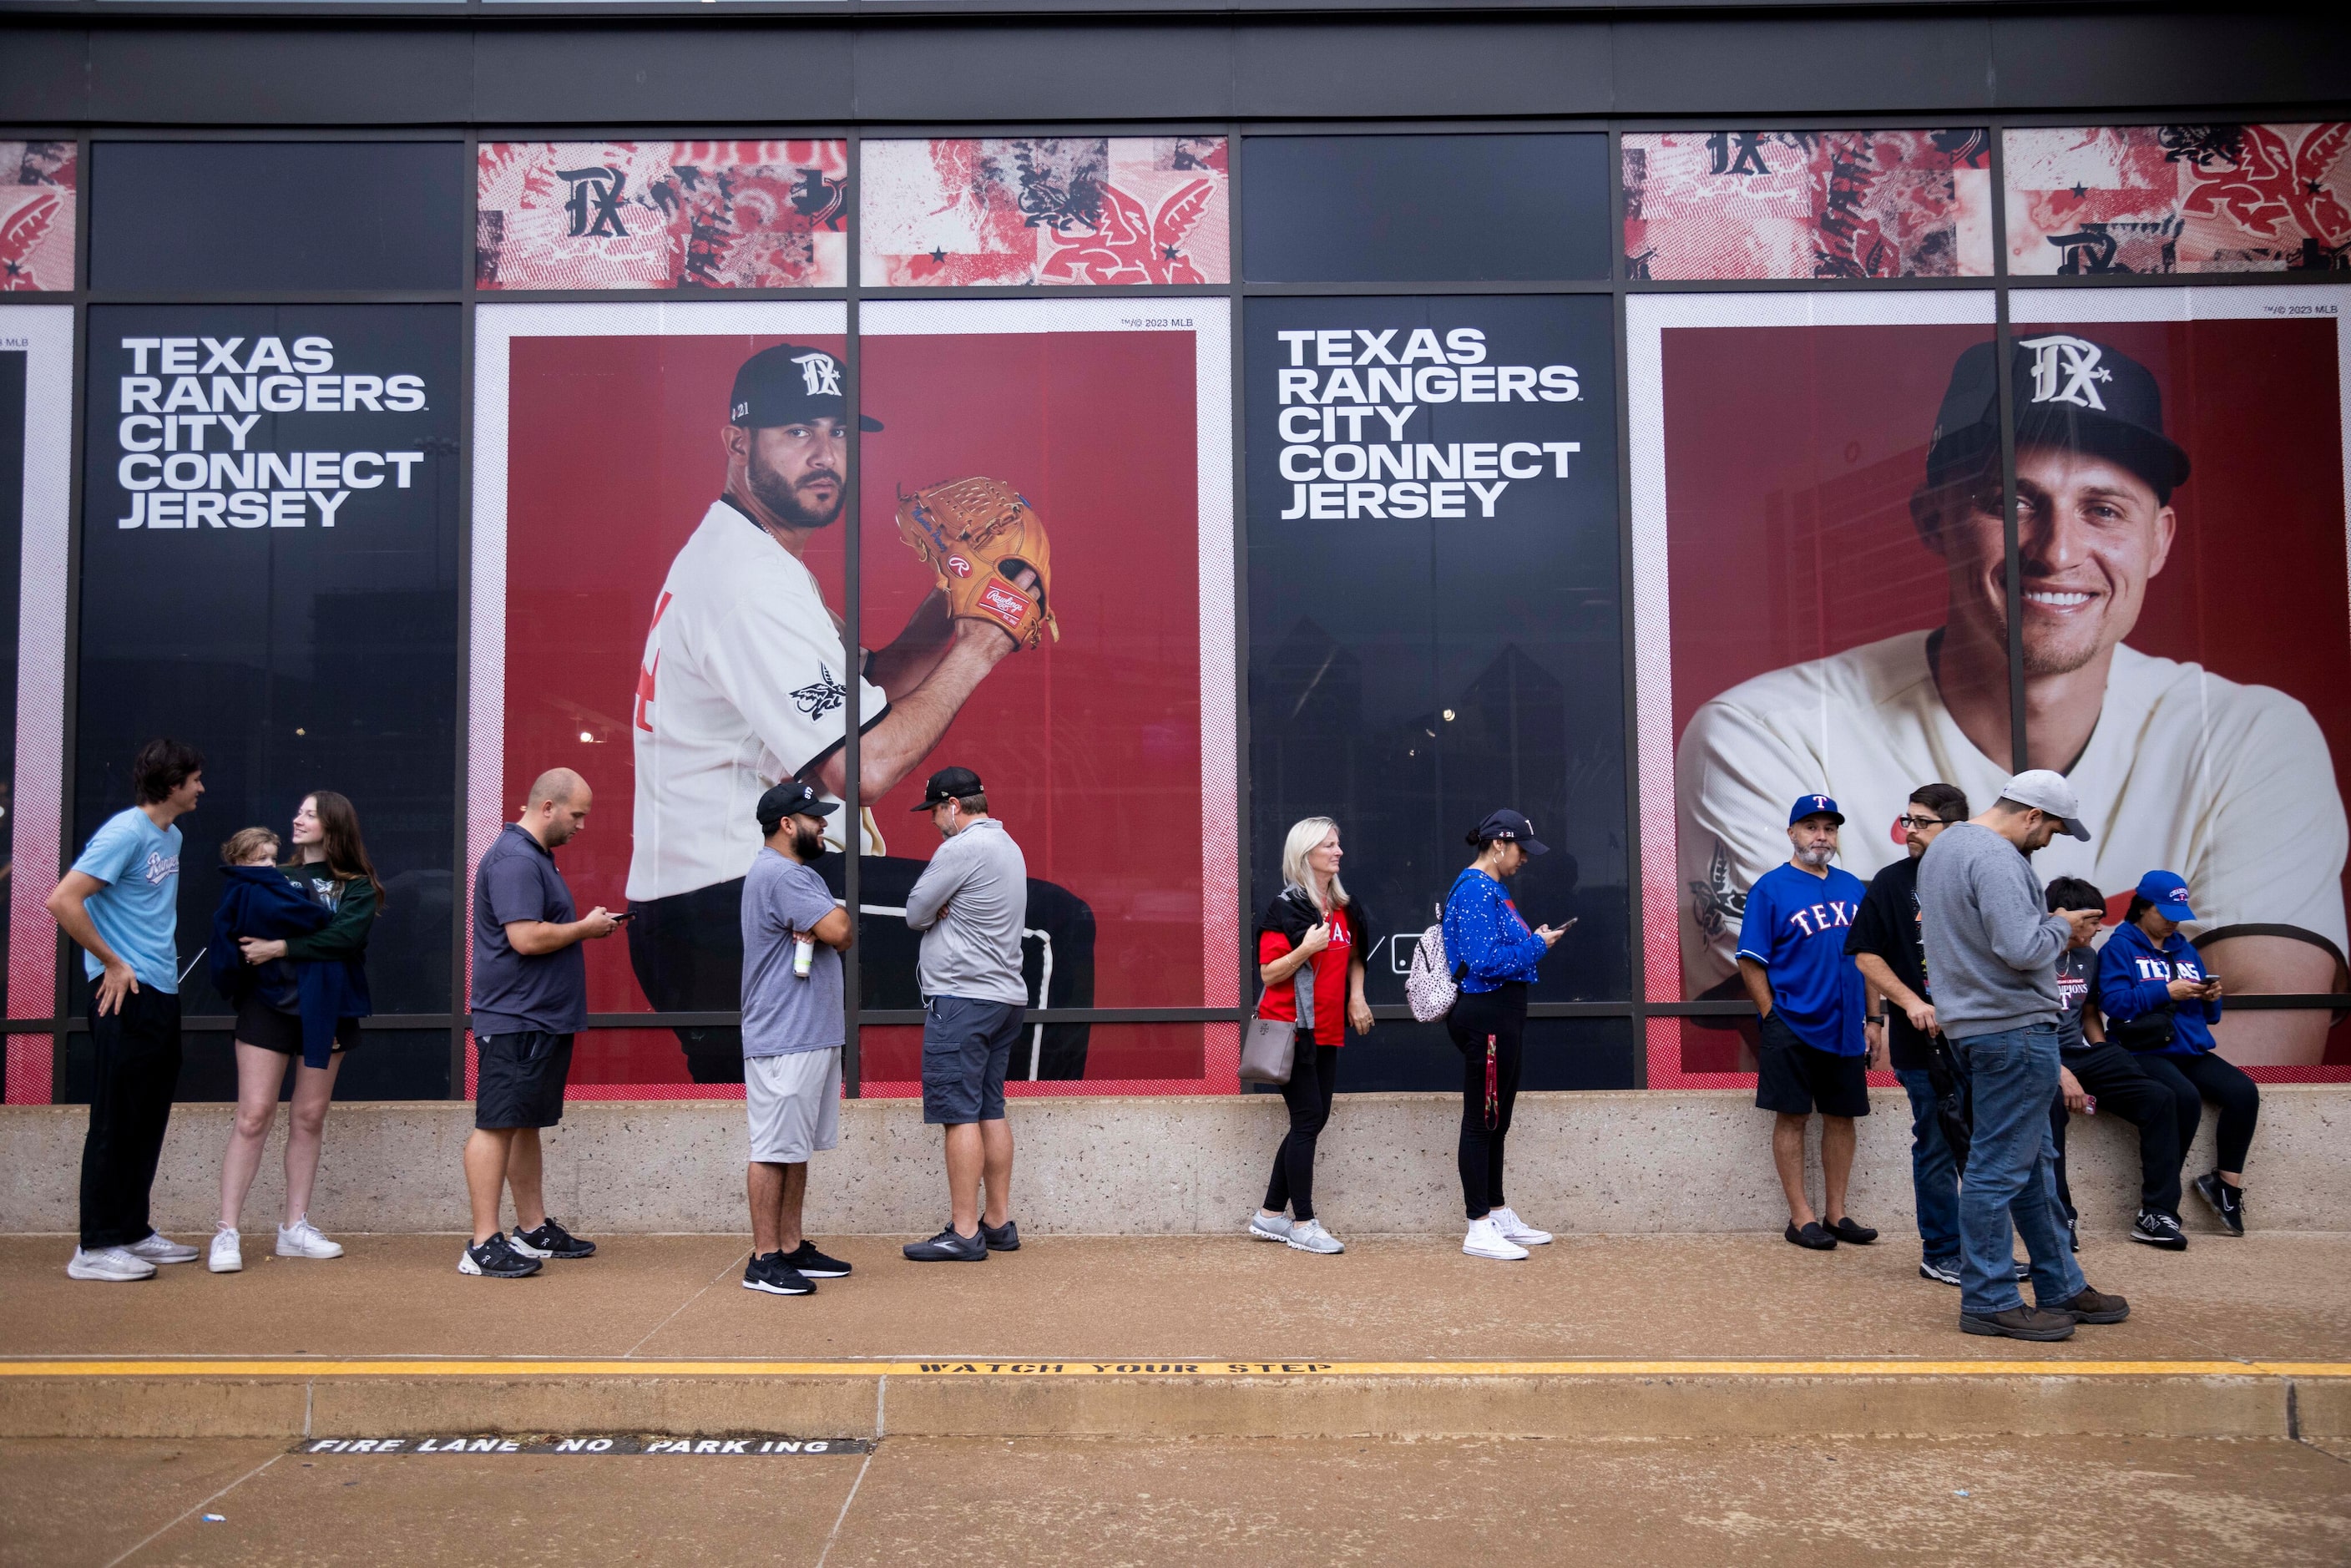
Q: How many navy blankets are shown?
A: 1